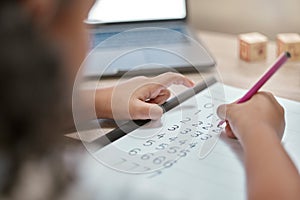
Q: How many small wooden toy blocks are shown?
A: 2